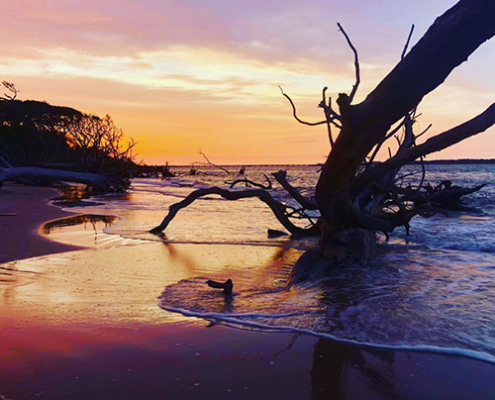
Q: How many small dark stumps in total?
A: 1